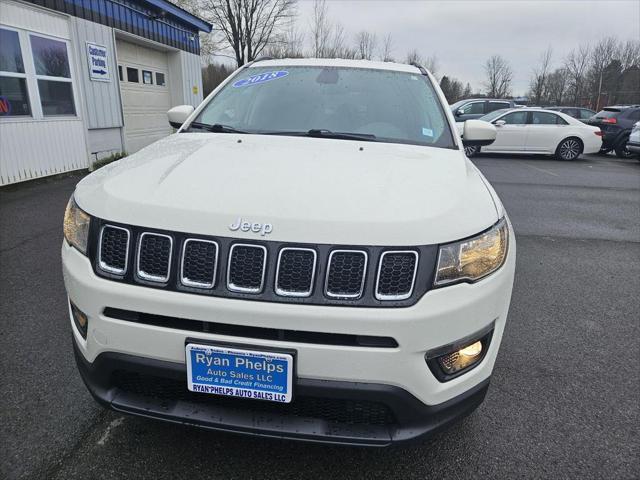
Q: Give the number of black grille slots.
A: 7